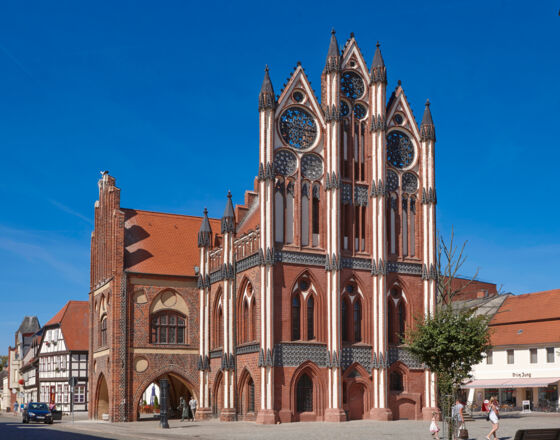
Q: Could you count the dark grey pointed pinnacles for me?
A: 6